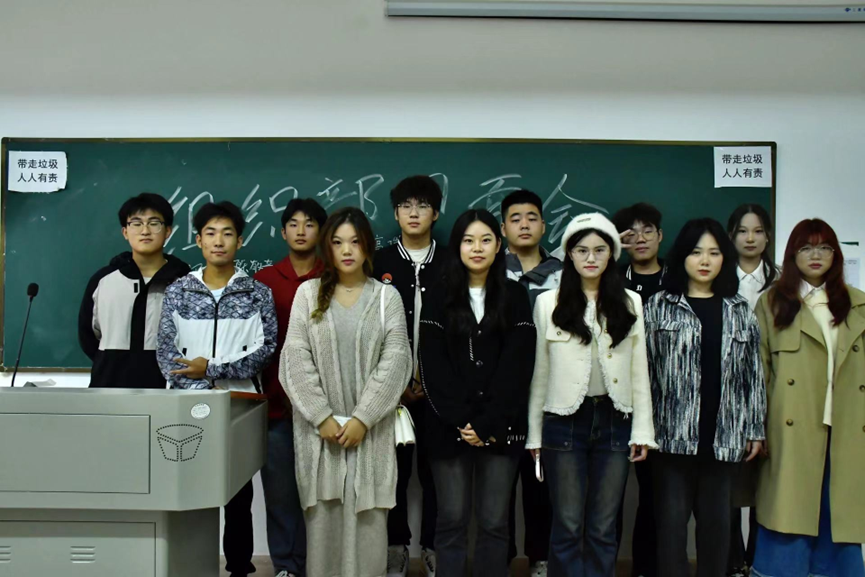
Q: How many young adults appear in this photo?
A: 12